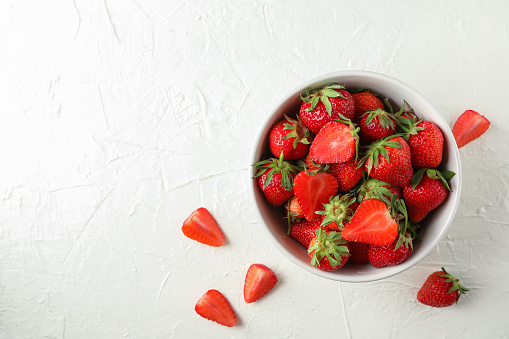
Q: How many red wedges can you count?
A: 4